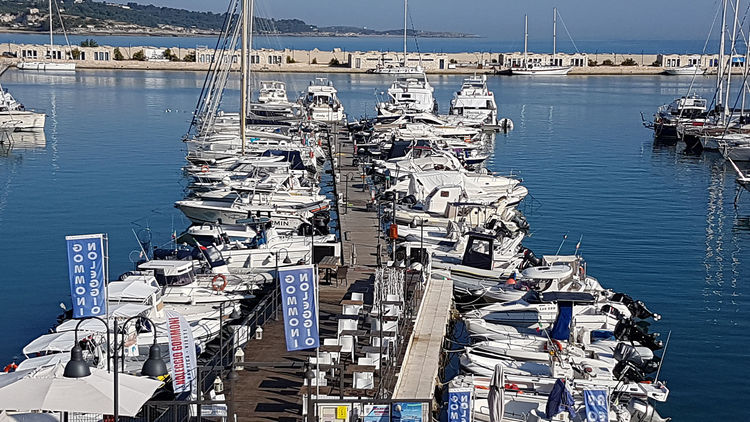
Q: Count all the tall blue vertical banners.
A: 4